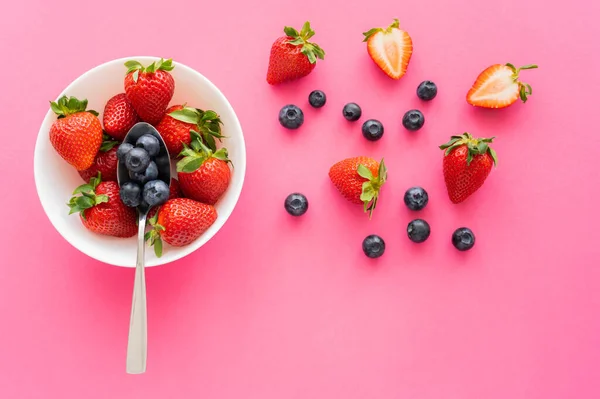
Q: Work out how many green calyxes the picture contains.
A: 12